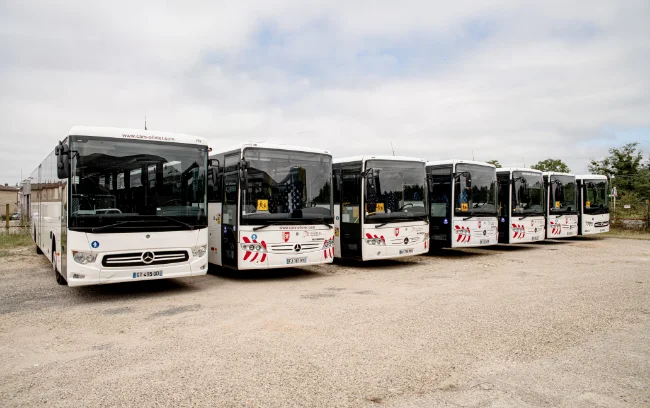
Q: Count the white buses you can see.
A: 7